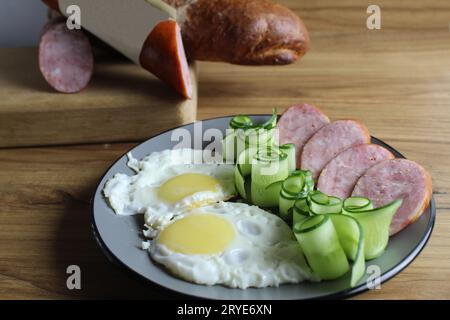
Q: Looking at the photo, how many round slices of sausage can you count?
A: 5